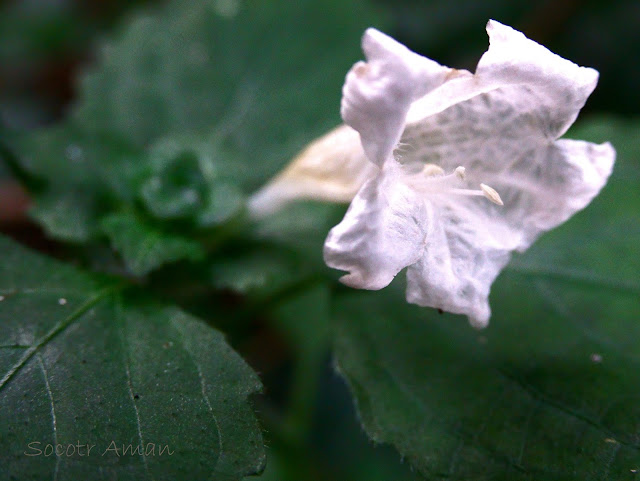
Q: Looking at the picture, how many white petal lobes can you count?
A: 5